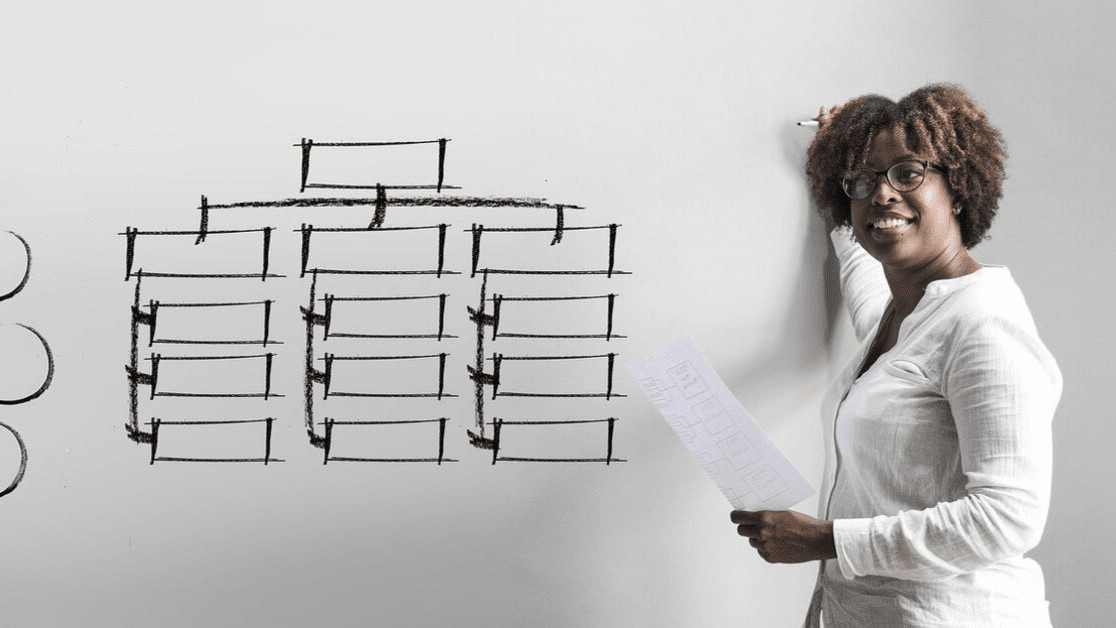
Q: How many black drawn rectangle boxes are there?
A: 13